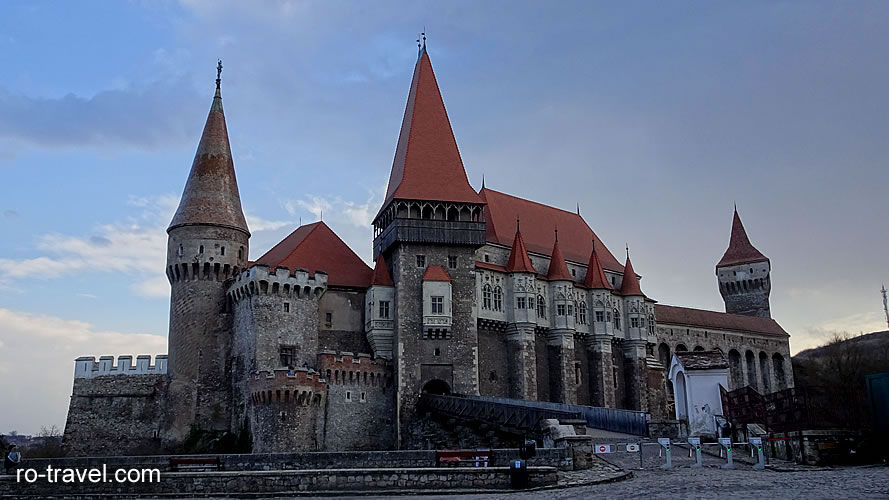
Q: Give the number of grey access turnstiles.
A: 4